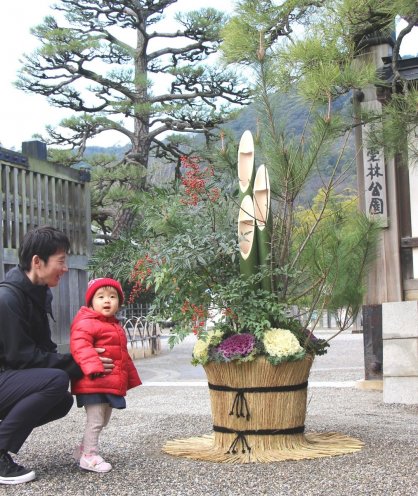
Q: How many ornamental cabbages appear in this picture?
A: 4